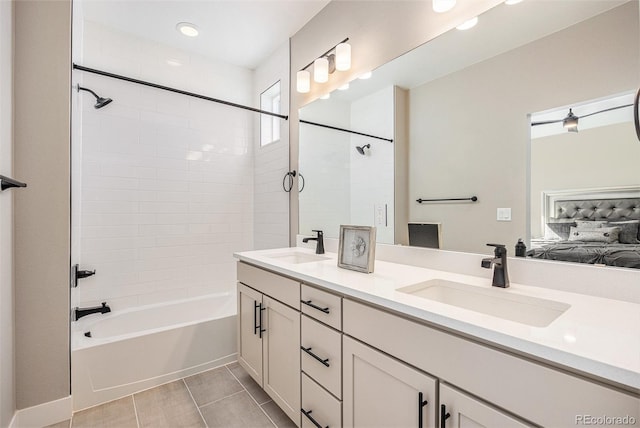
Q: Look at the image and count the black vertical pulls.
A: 4